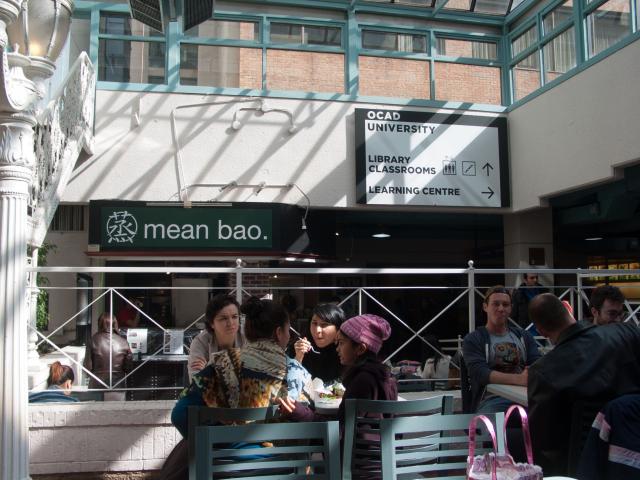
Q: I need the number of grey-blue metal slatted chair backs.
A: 4